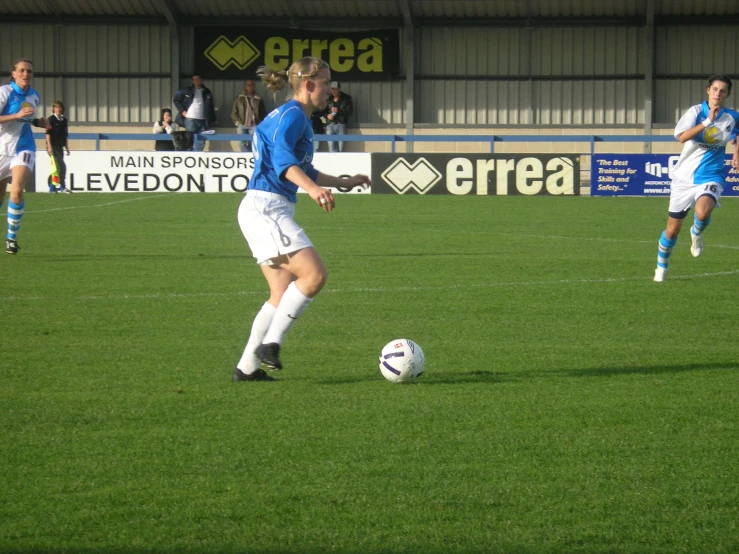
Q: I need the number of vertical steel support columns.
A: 3